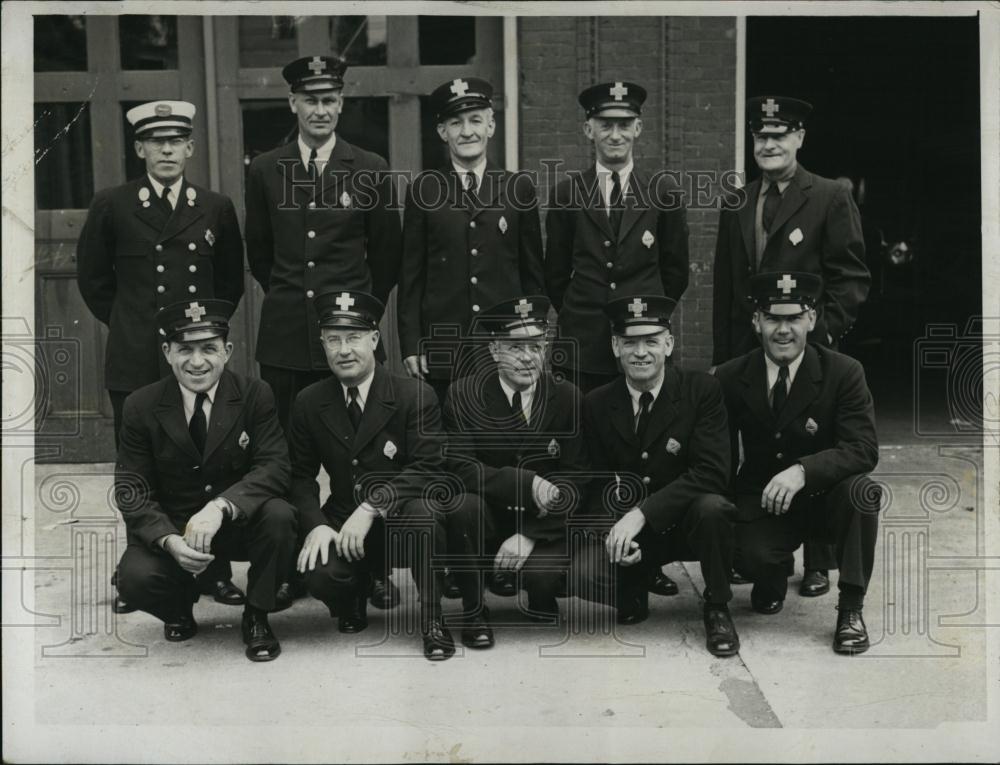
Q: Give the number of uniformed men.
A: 10